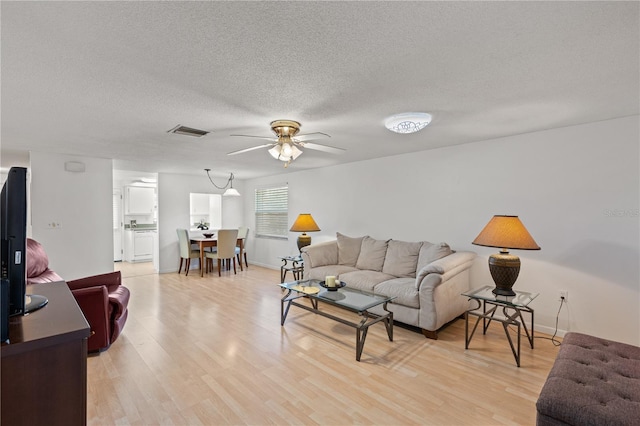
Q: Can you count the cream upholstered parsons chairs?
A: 3